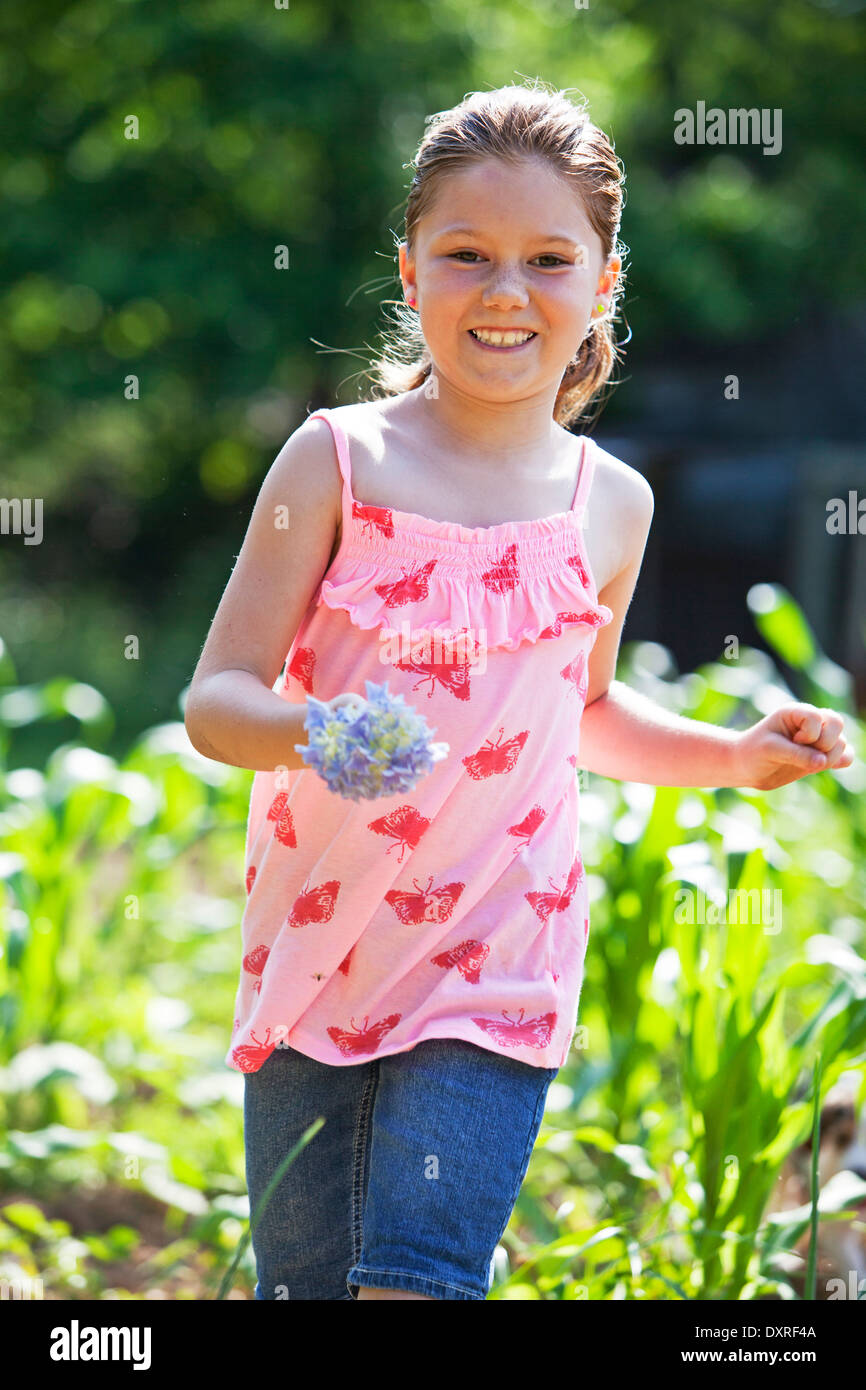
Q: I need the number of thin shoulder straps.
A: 2